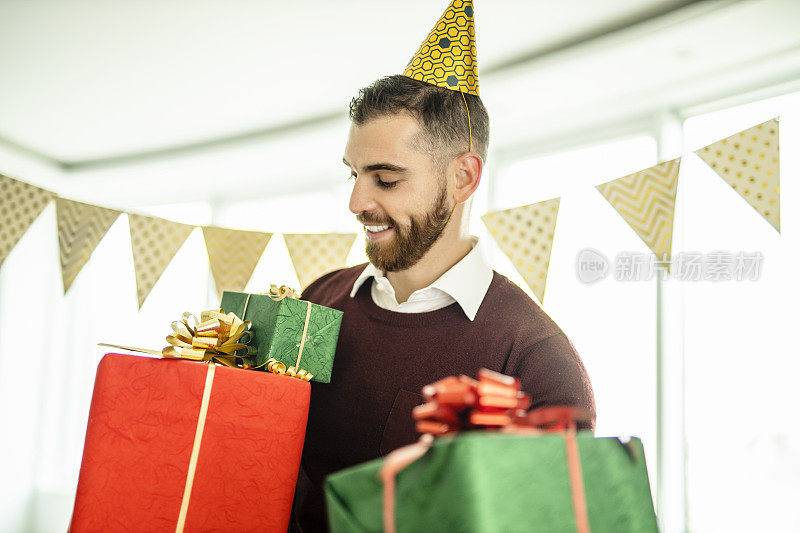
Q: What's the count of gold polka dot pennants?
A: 5